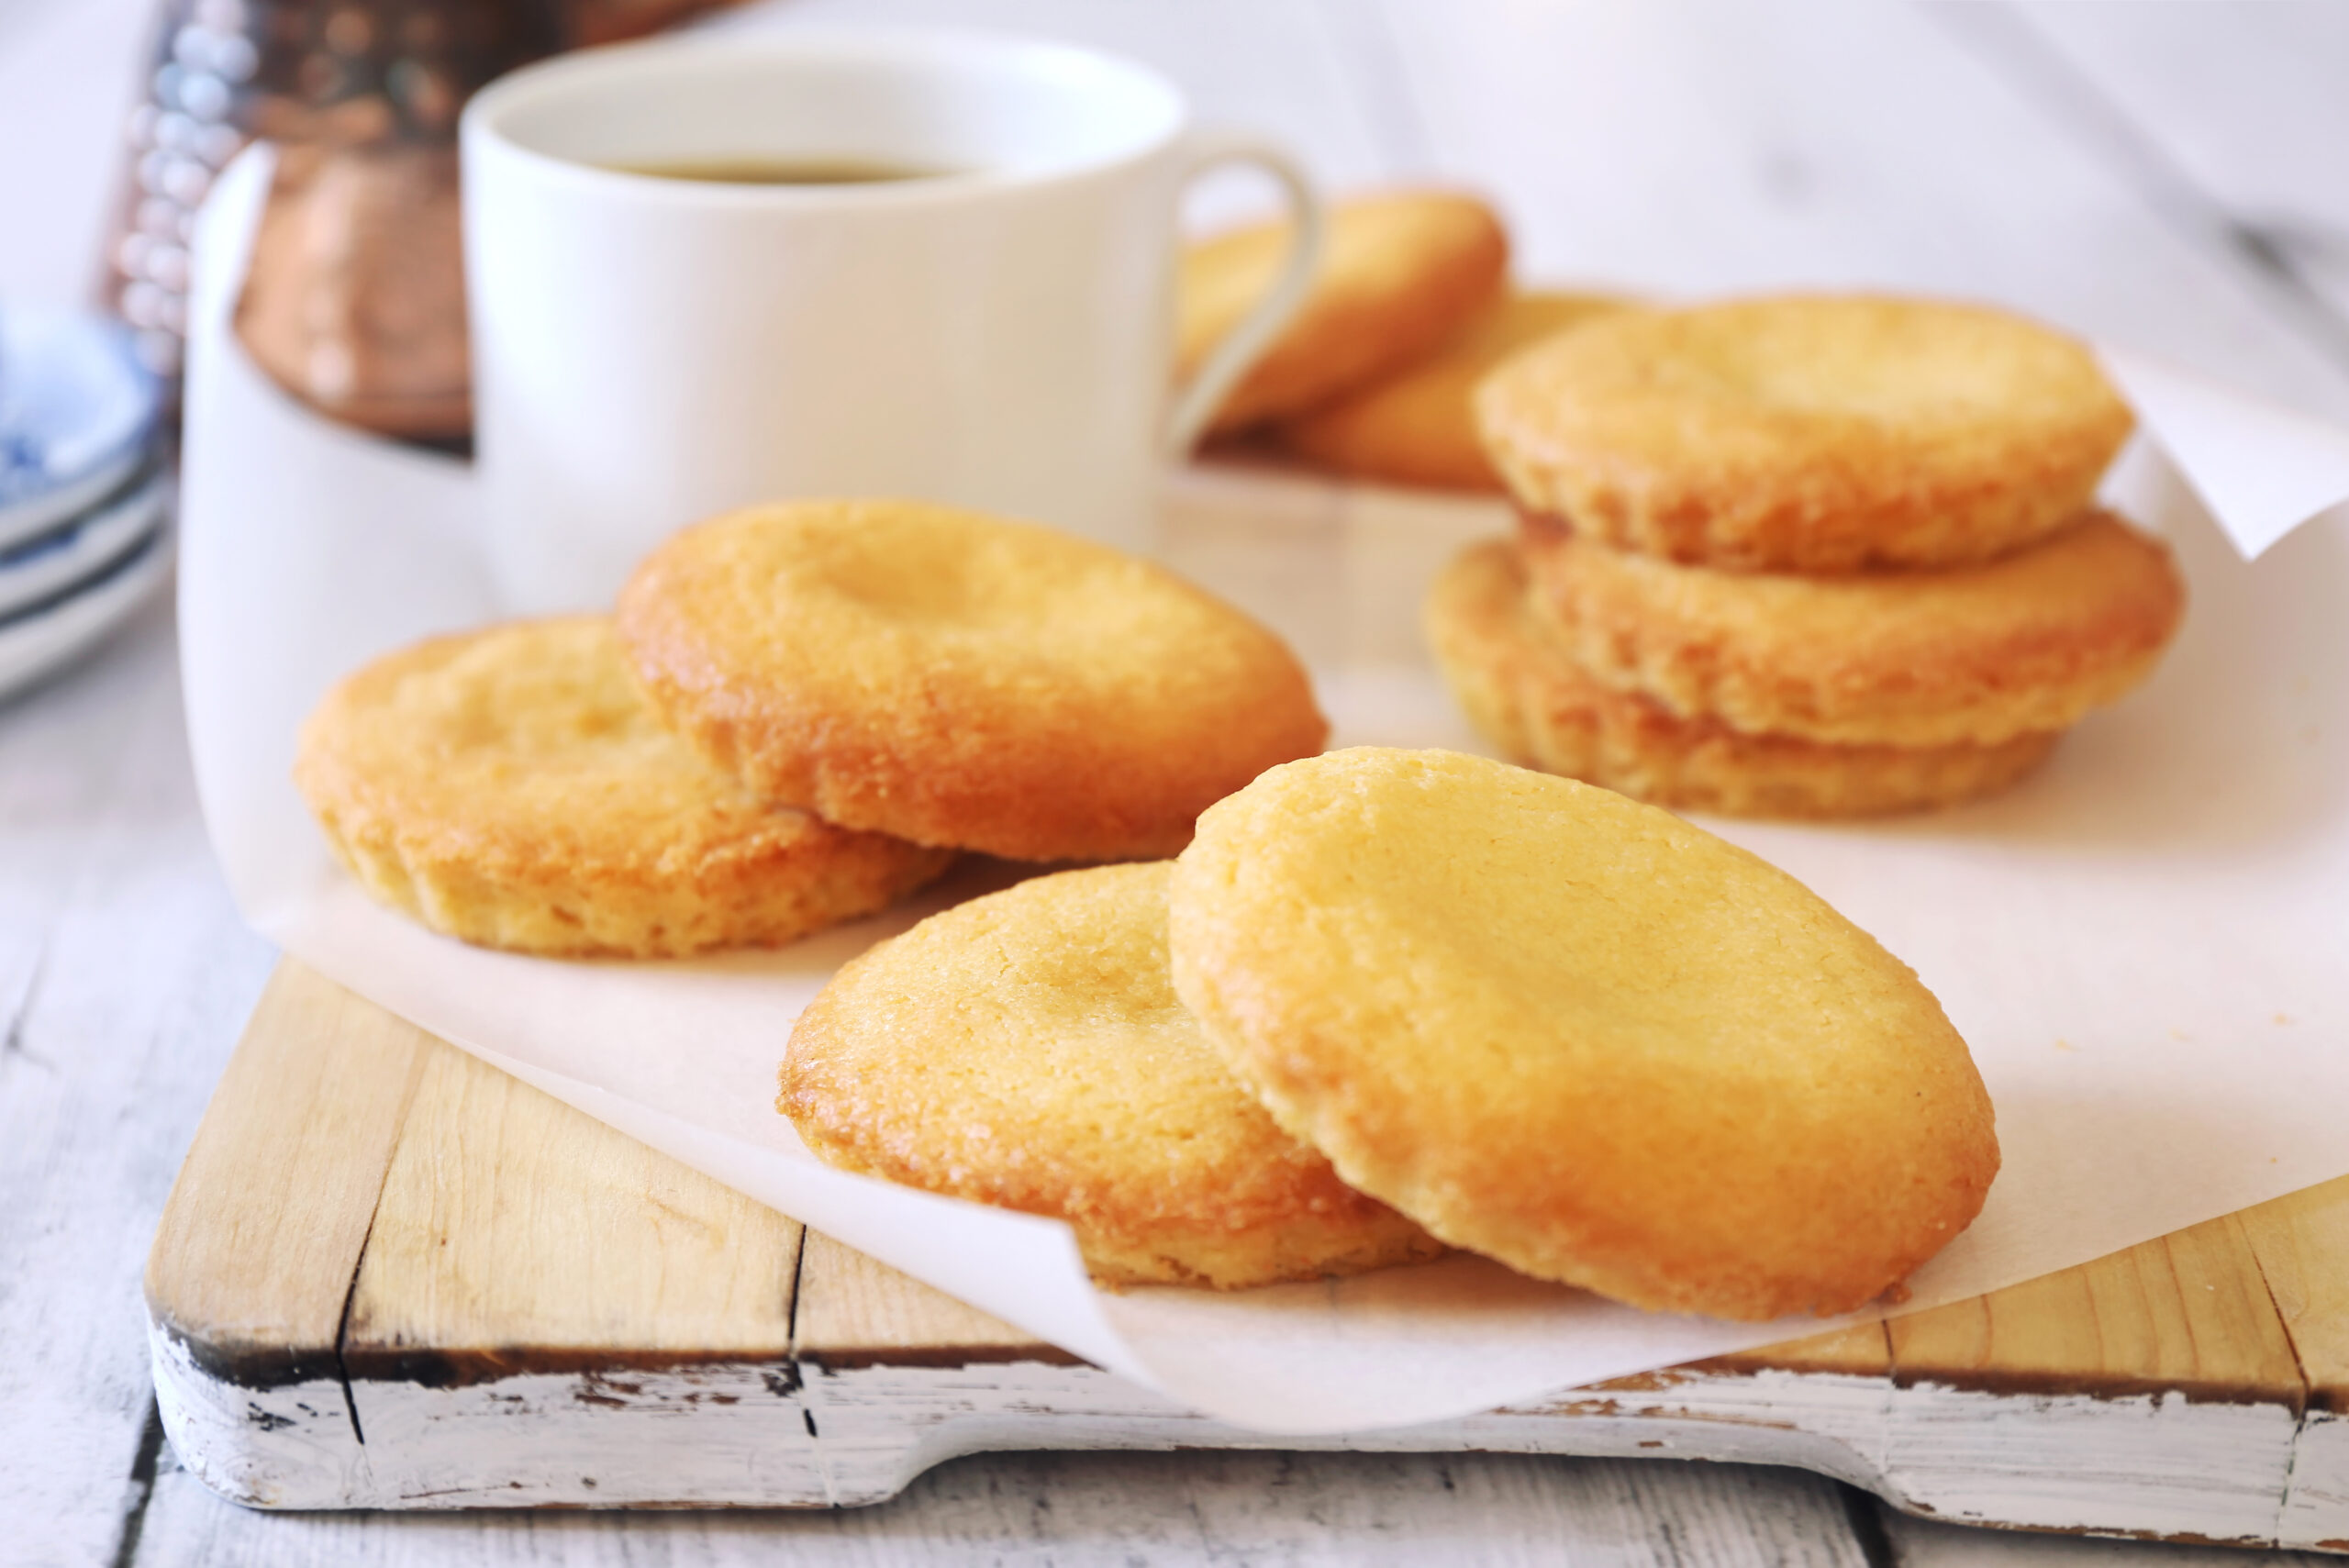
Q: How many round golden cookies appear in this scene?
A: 9